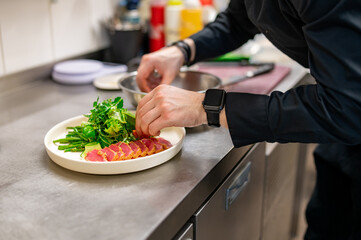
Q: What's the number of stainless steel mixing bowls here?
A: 1